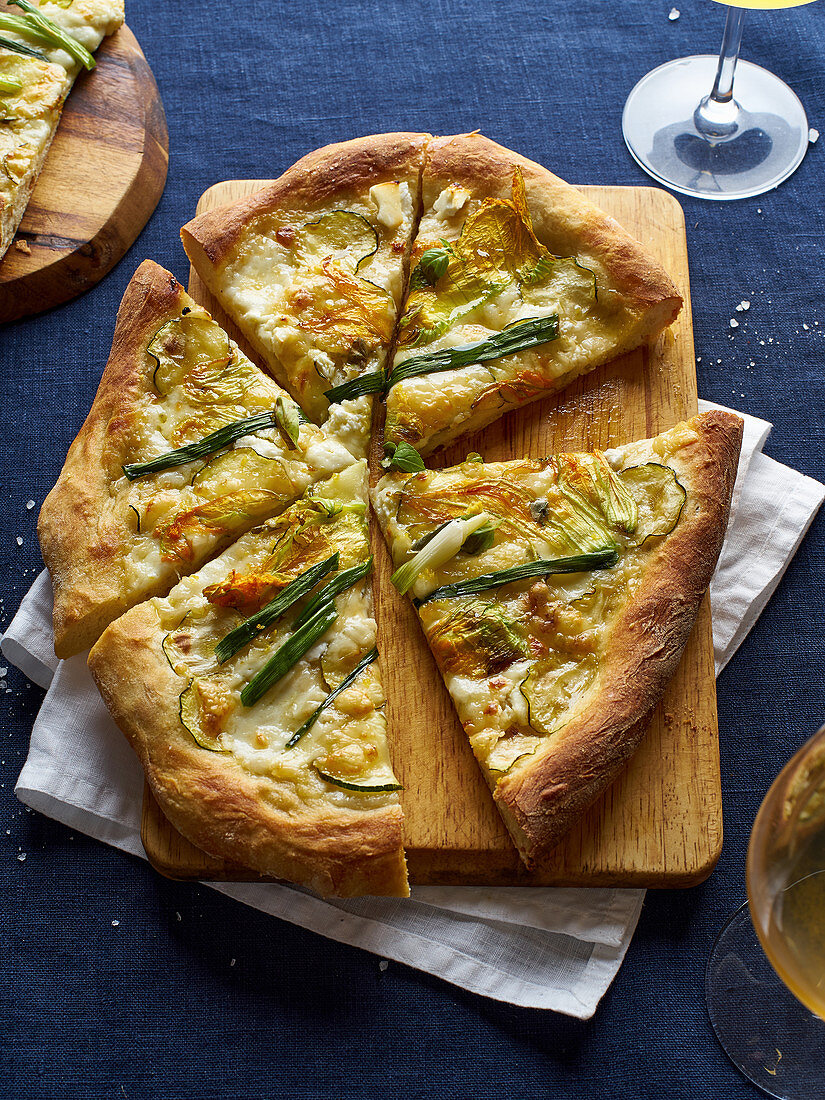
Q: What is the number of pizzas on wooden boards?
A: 2